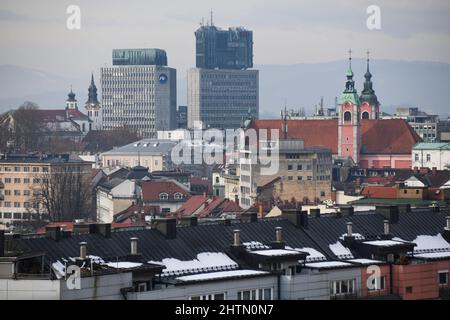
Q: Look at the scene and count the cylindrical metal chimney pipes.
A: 7